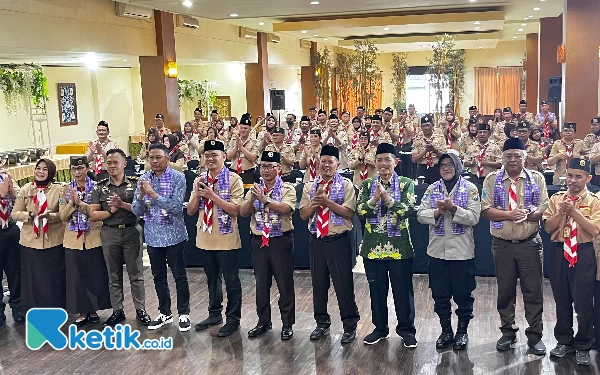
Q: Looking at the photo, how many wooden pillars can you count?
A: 6